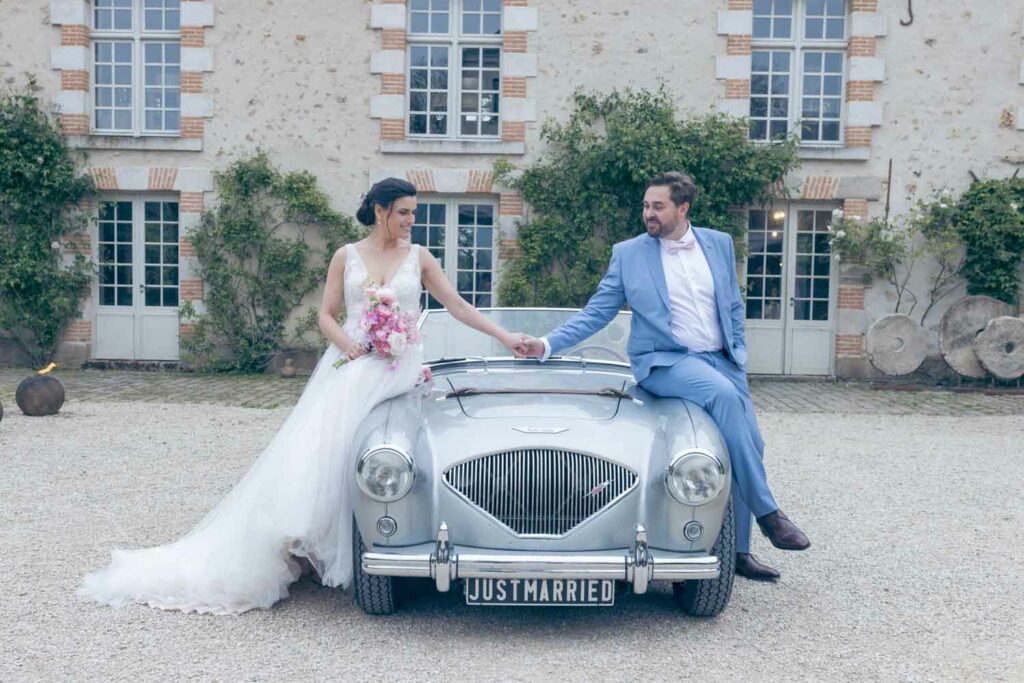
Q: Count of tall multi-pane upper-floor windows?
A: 3